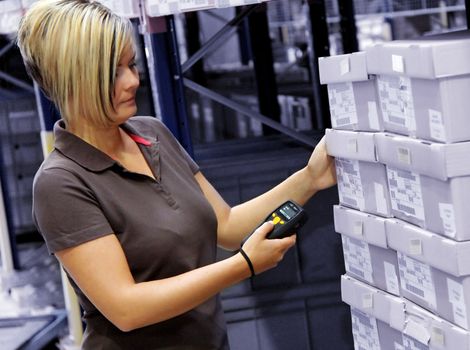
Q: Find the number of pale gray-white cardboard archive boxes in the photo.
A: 8